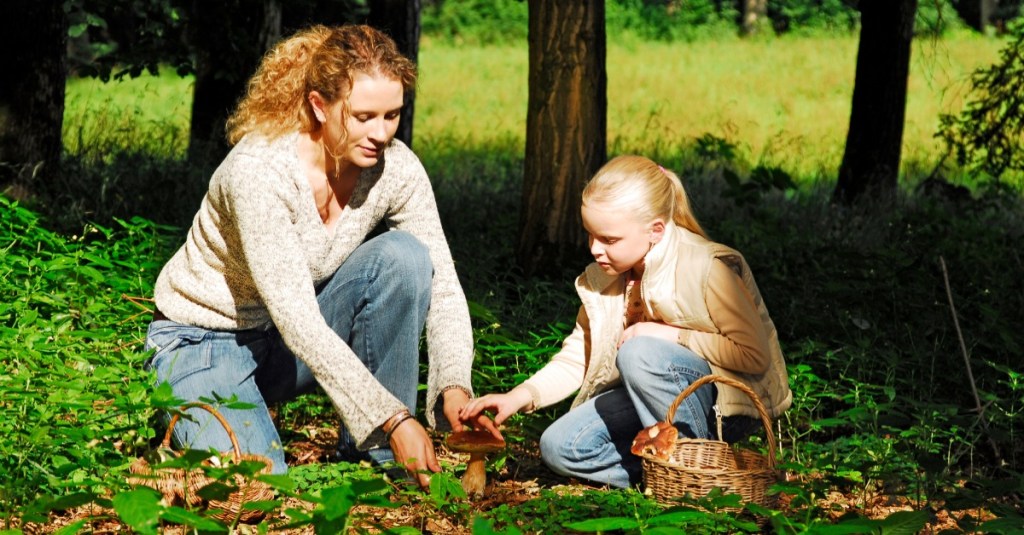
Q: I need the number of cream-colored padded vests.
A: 1